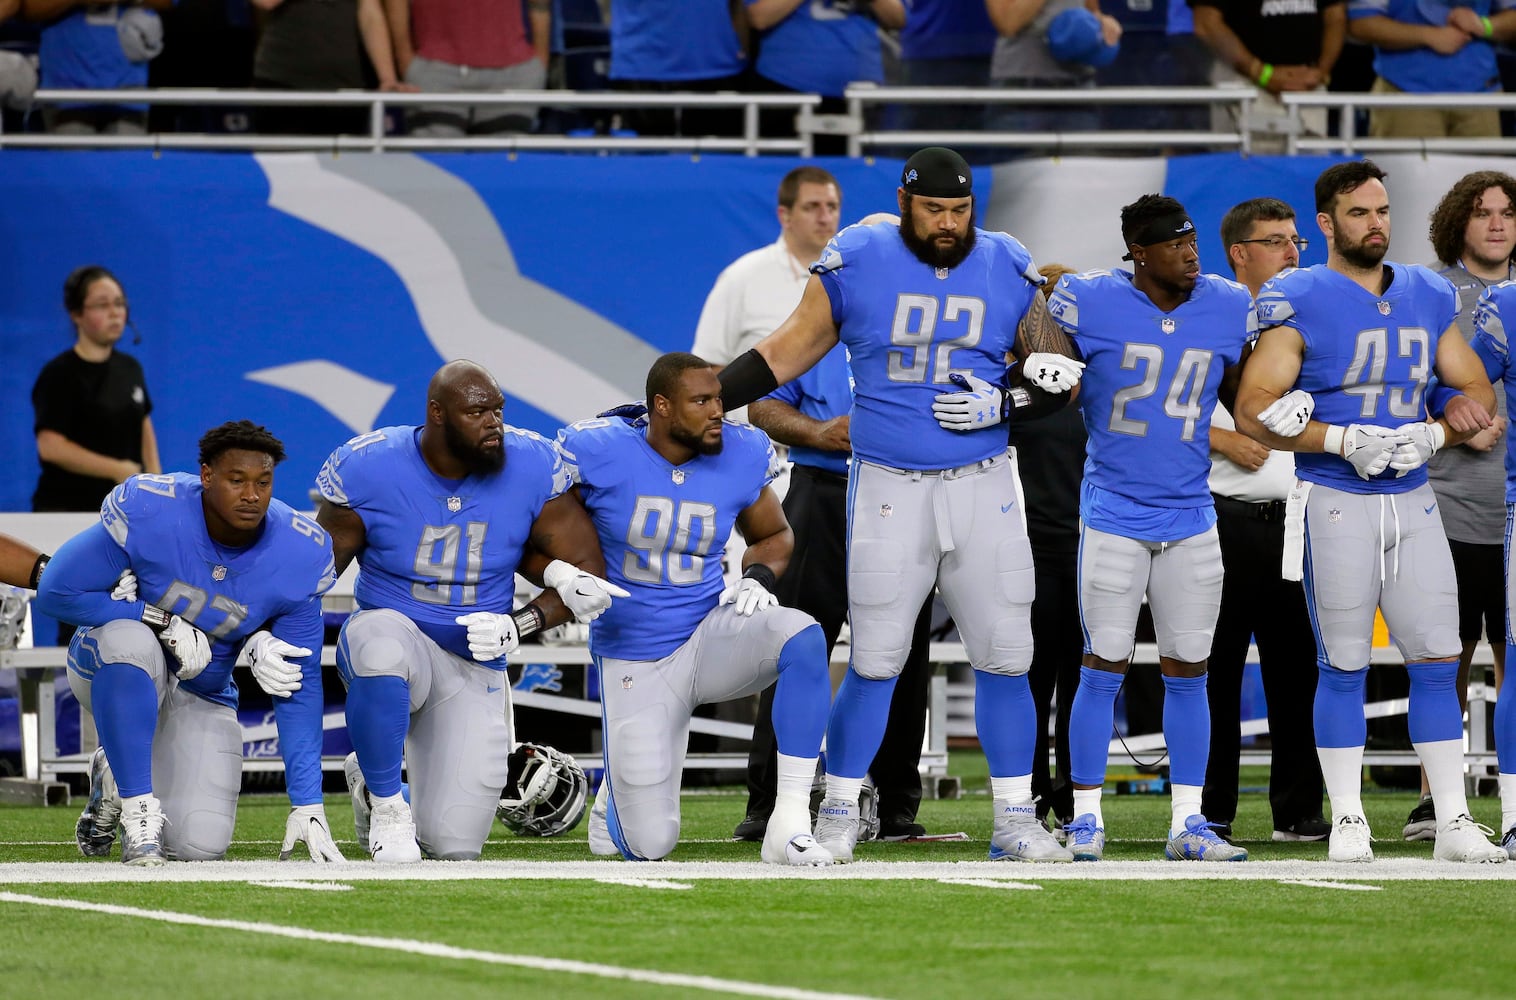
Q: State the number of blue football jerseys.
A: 7